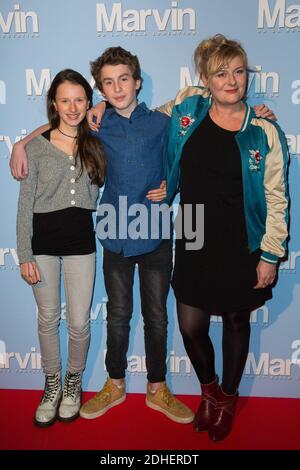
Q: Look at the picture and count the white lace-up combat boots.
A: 2